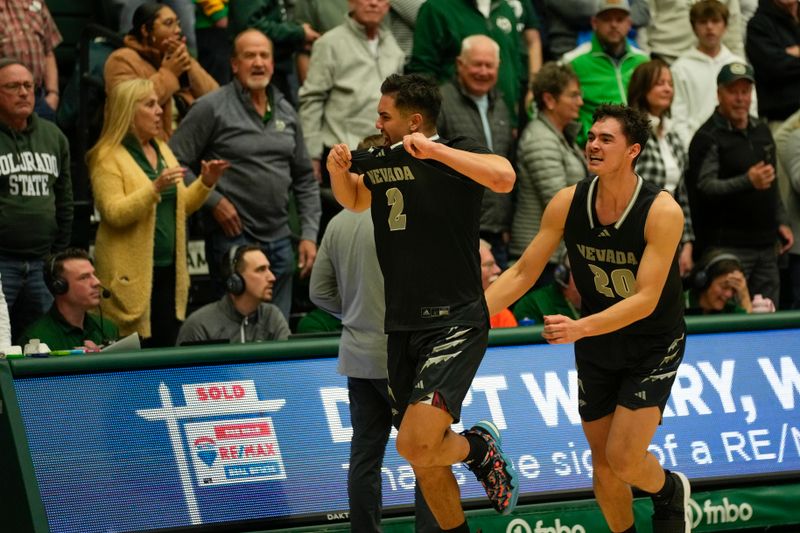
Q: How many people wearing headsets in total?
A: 4